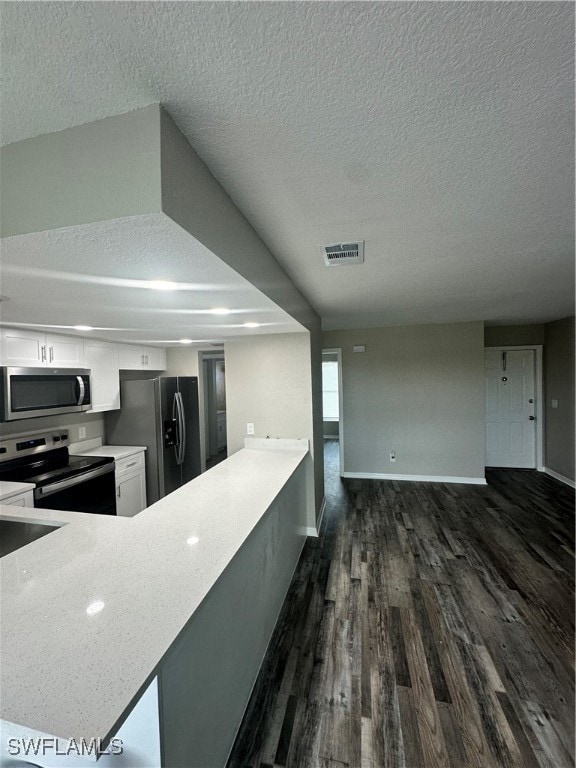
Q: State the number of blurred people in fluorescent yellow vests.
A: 0